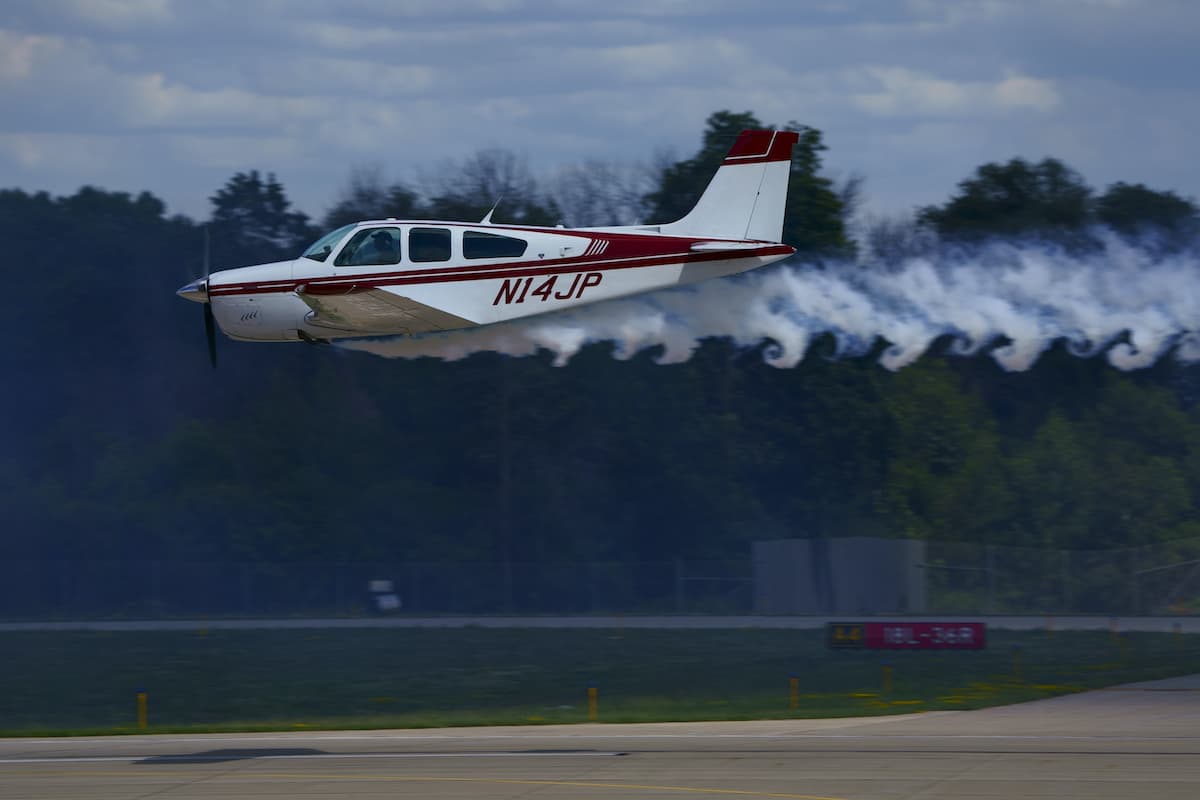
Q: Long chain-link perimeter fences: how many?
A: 1